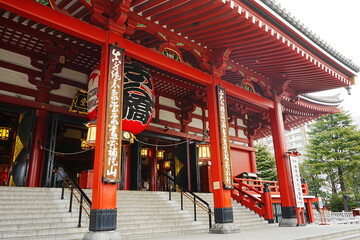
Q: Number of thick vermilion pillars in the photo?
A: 3